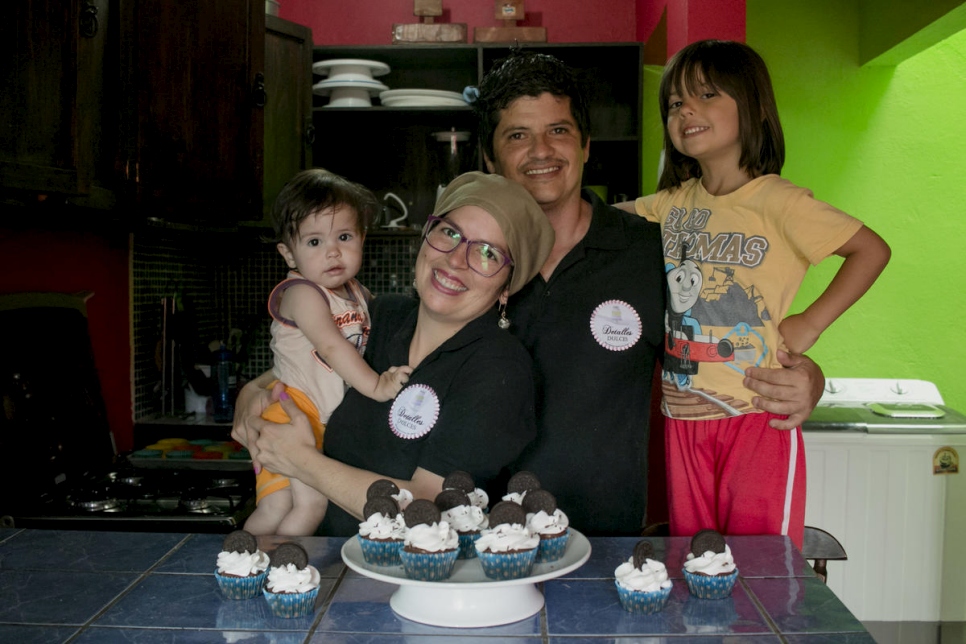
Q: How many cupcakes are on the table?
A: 12